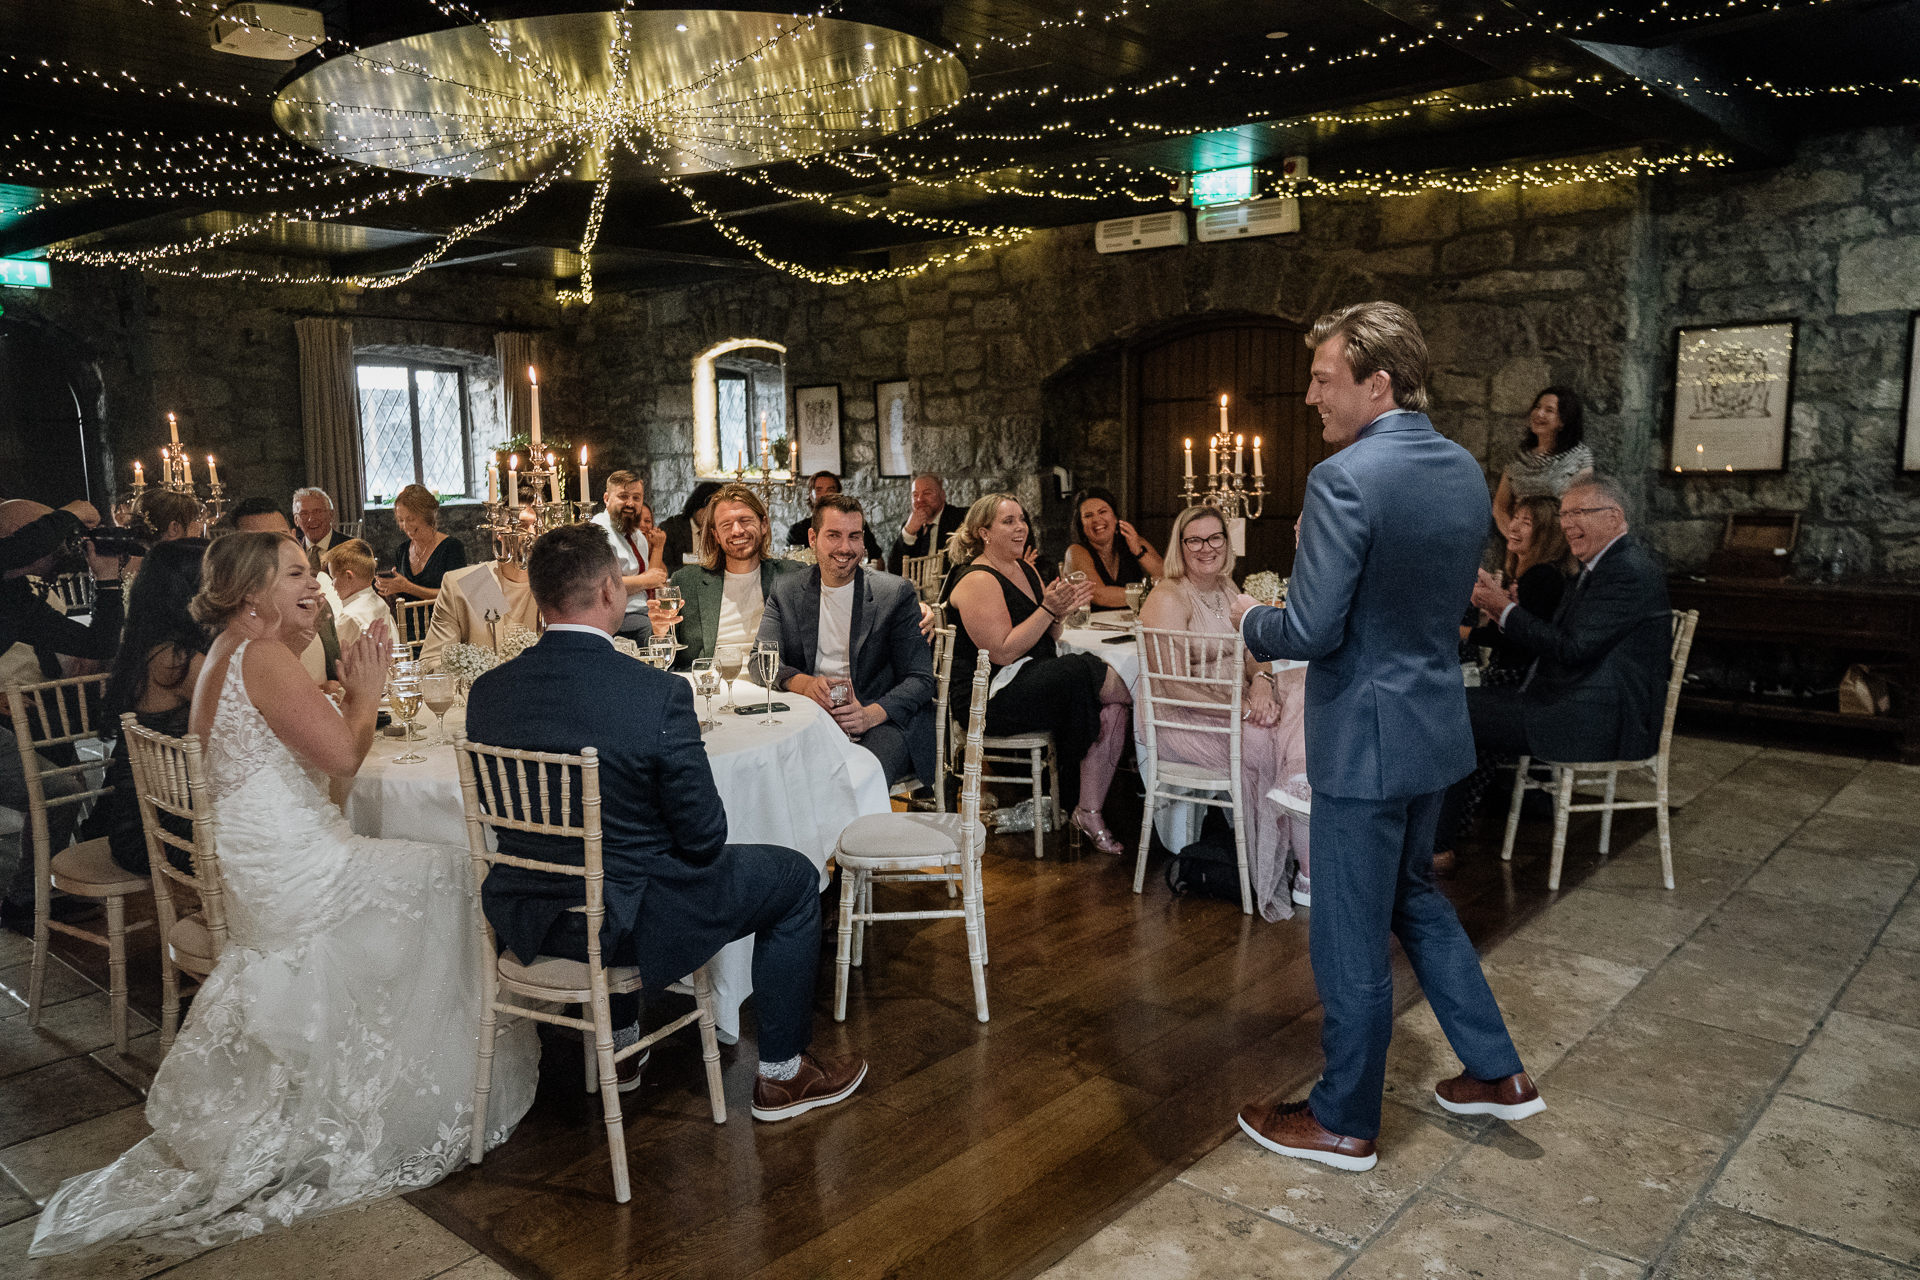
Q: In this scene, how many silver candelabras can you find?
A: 4